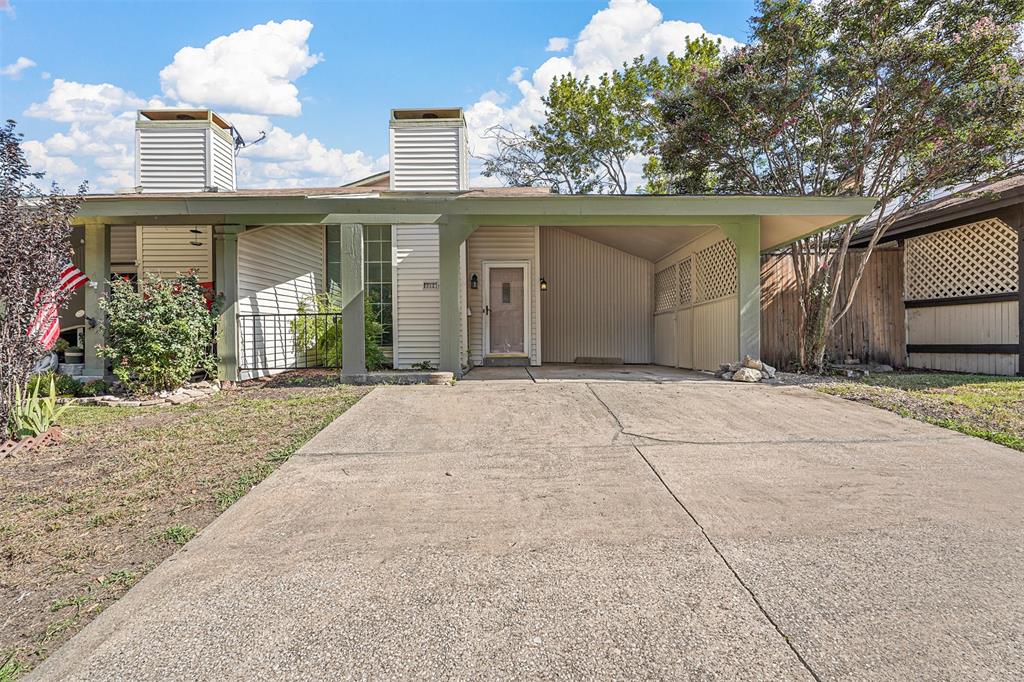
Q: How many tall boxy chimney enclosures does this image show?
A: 2